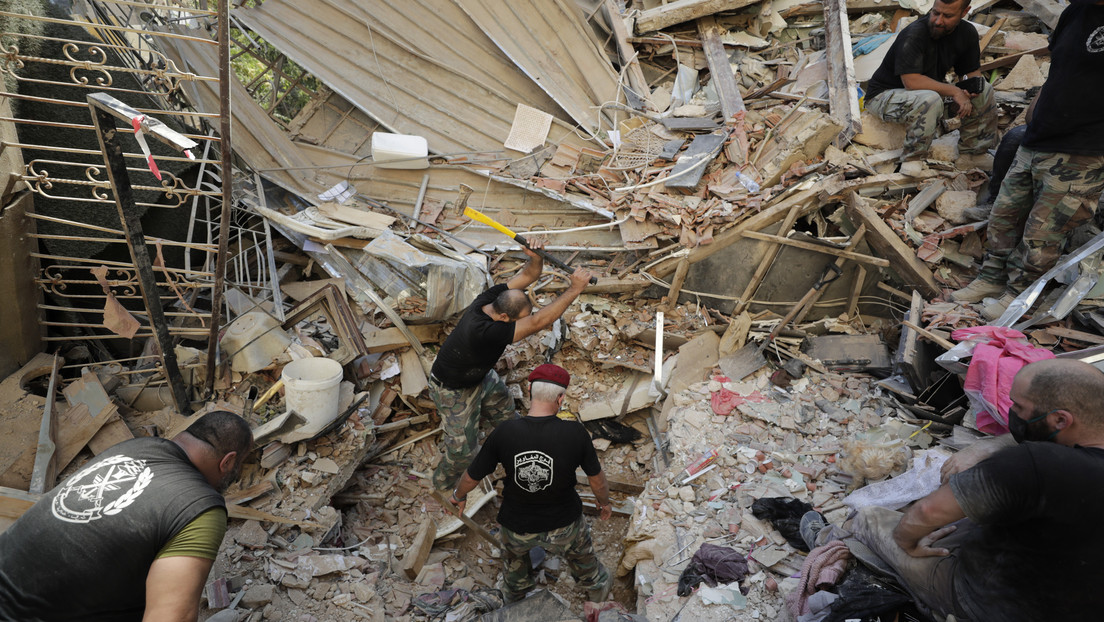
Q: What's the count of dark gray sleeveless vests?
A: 1